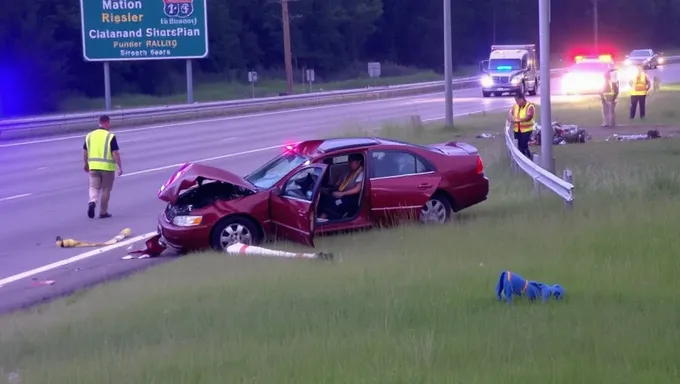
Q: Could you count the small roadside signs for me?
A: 3